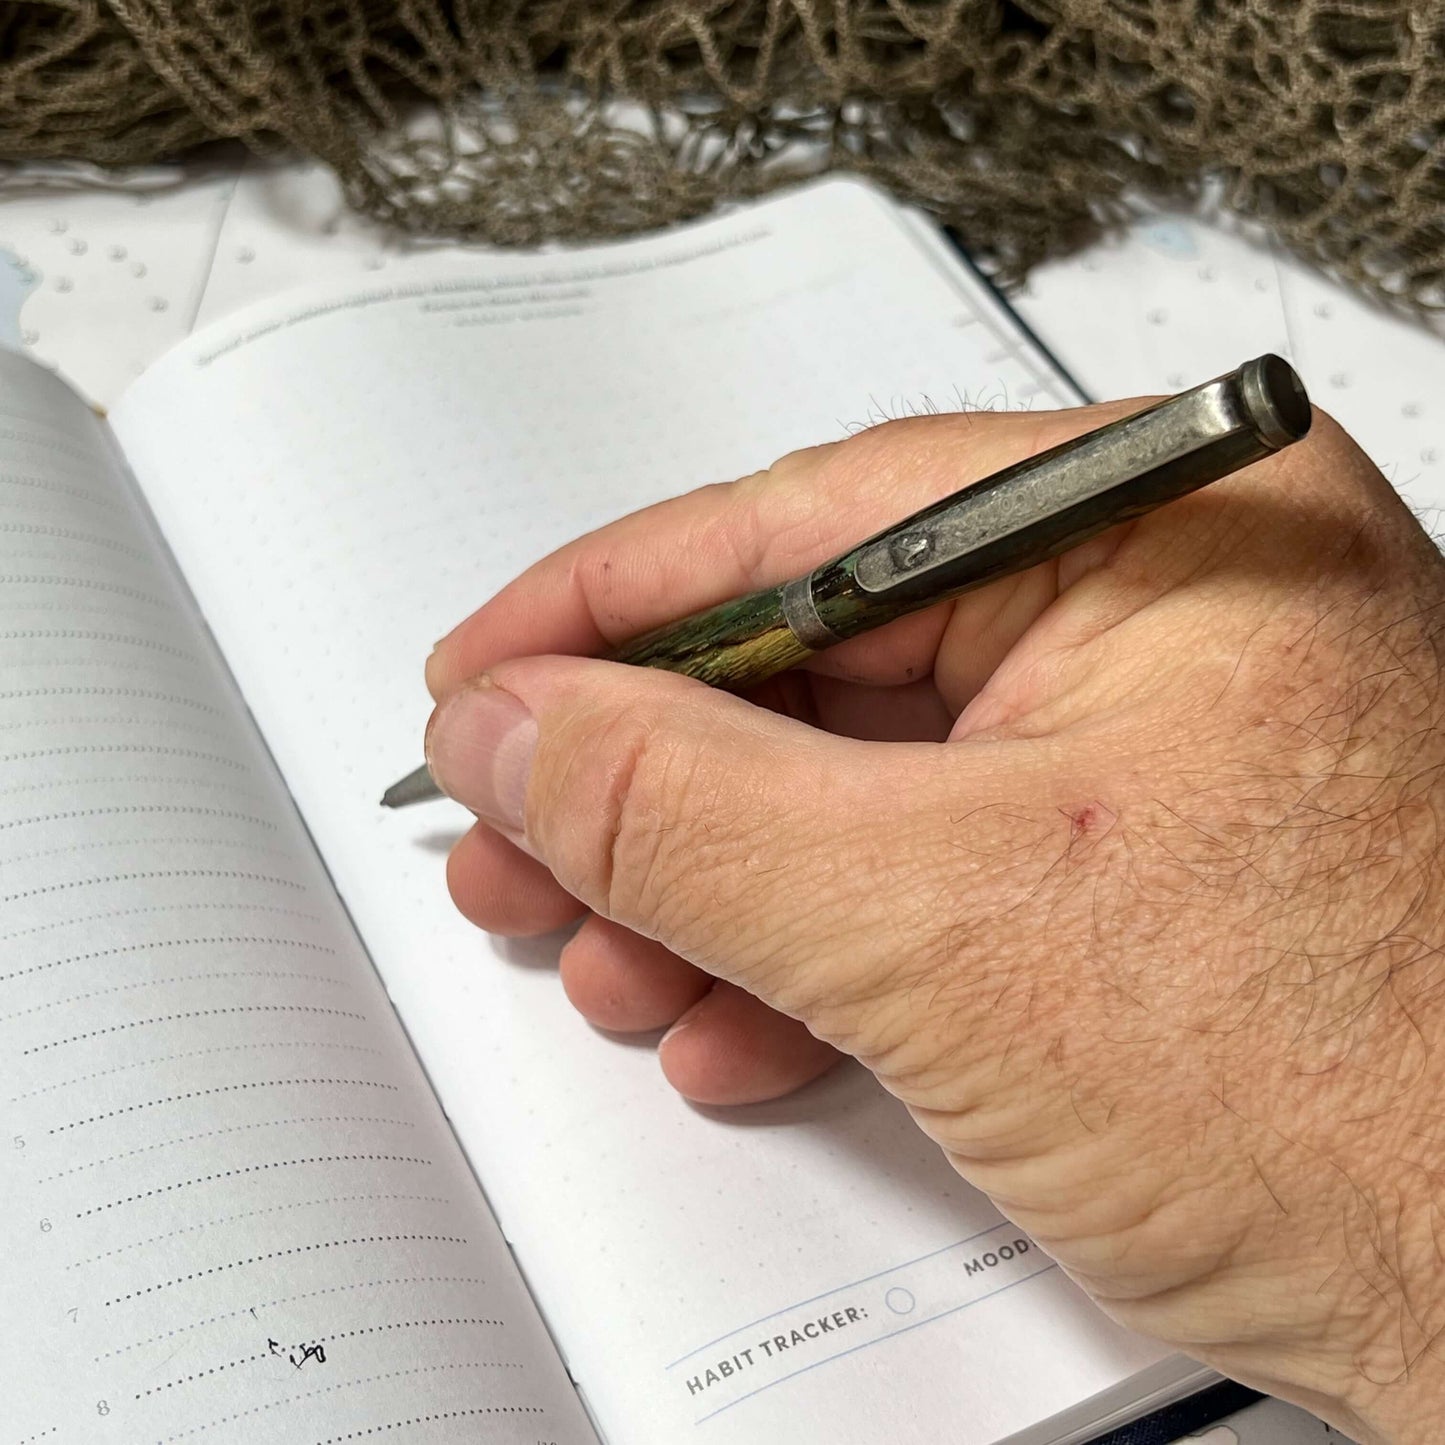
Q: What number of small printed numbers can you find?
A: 4